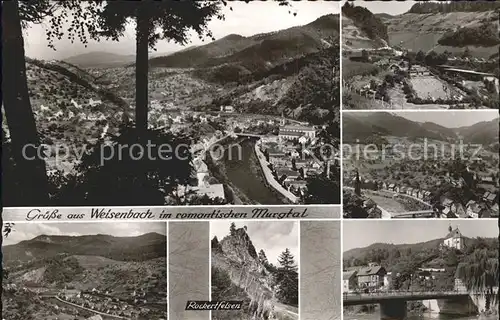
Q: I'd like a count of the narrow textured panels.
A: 2